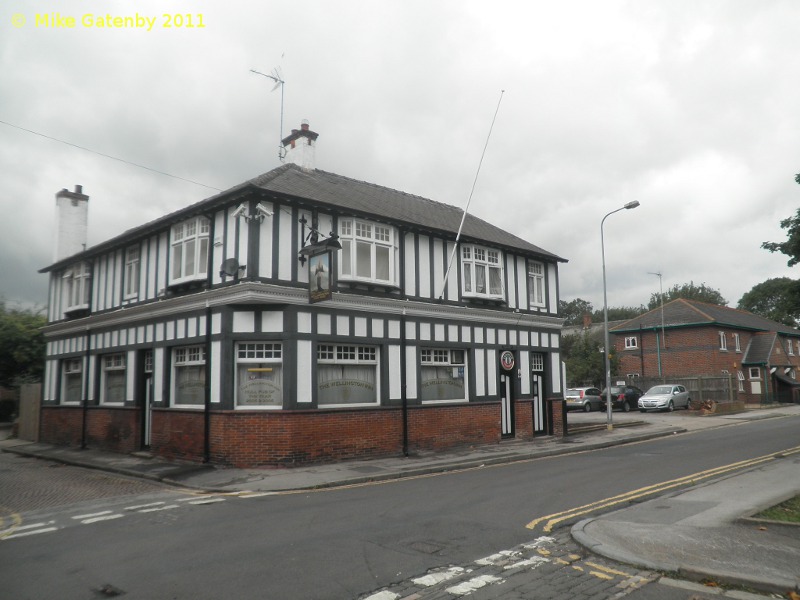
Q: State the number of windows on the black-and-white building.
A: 12